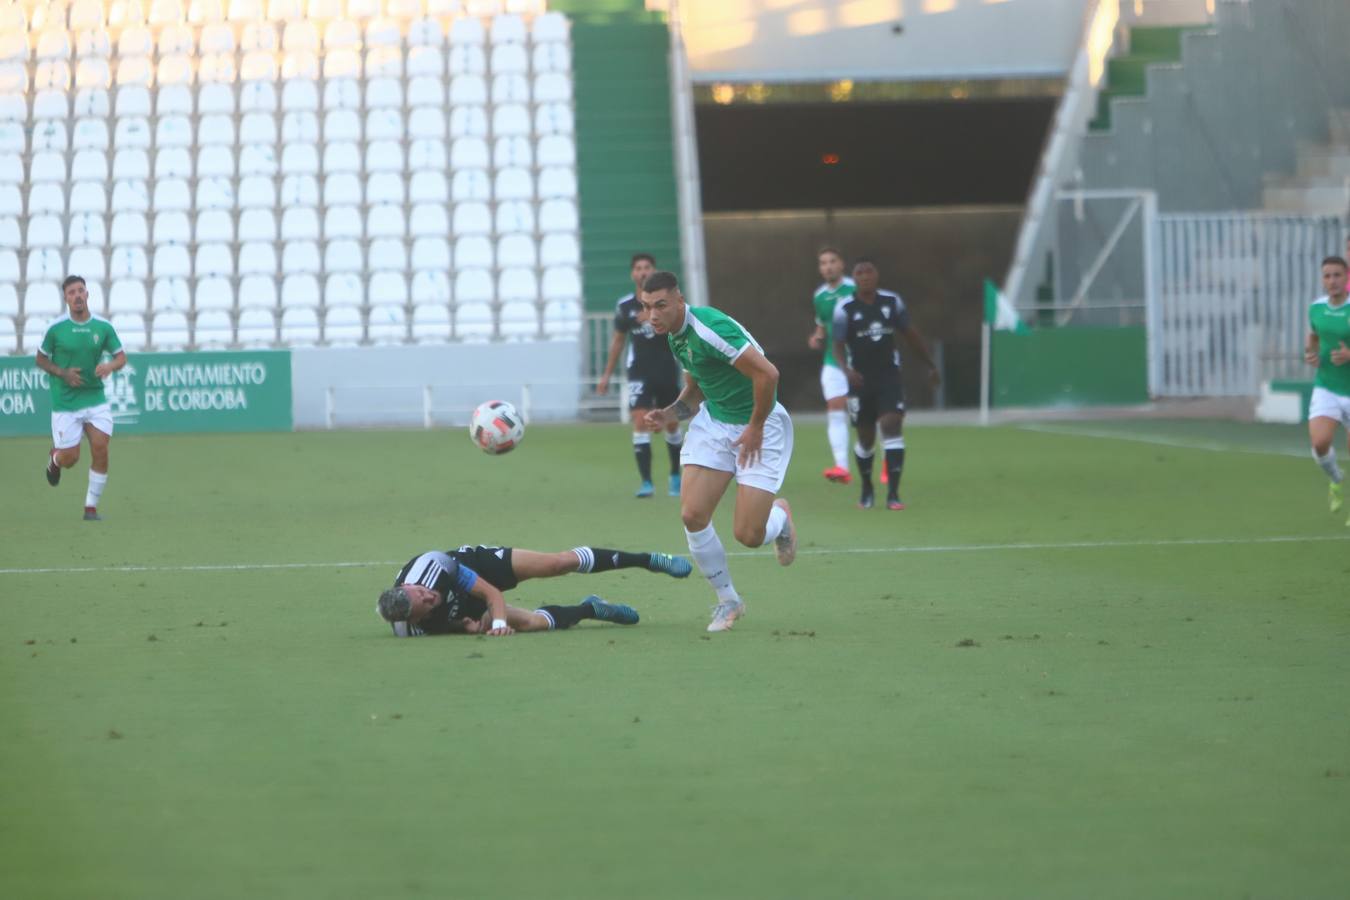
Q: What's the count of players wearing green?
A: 4